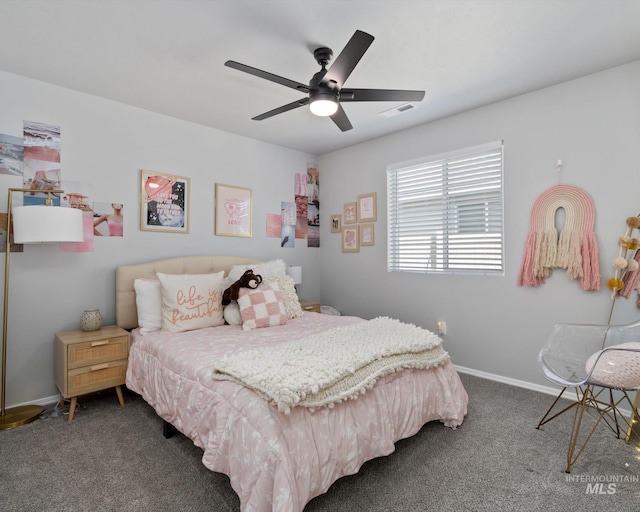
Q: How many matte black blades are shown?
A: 5